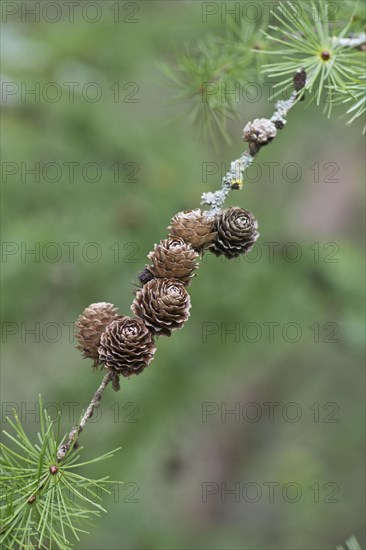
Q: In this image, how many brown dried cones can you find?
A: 6